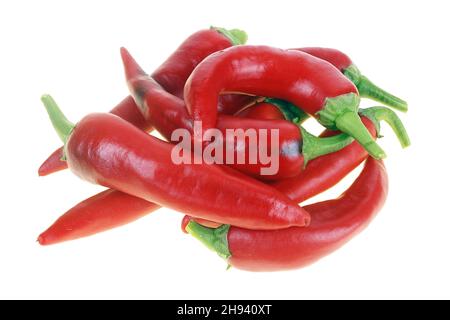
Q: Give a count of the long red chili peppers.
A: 8